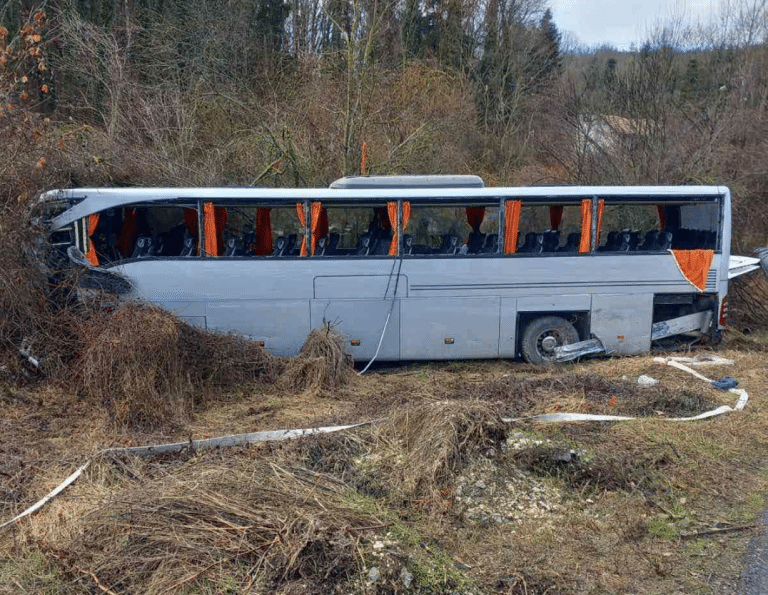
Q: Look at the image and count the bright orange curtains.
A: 10